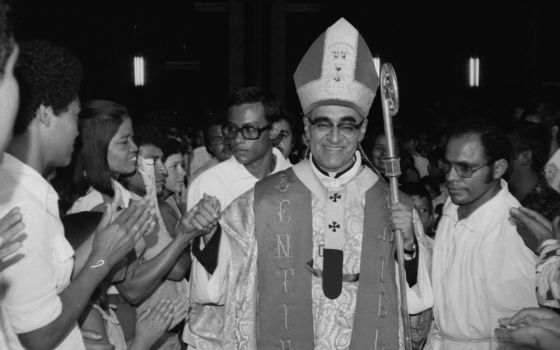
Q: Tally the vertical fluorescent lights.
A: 3